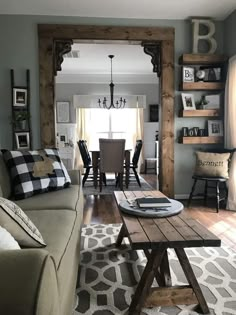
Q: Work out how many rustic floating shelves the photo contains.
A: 4